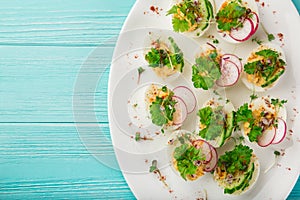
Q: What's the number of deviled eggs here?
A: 10